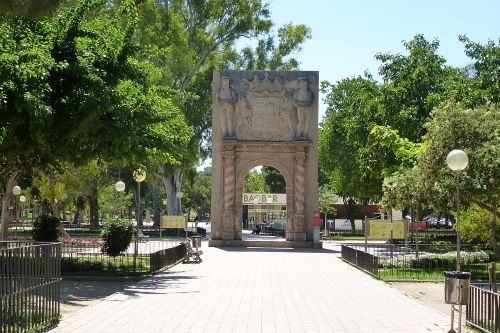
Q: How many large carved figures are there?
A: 2